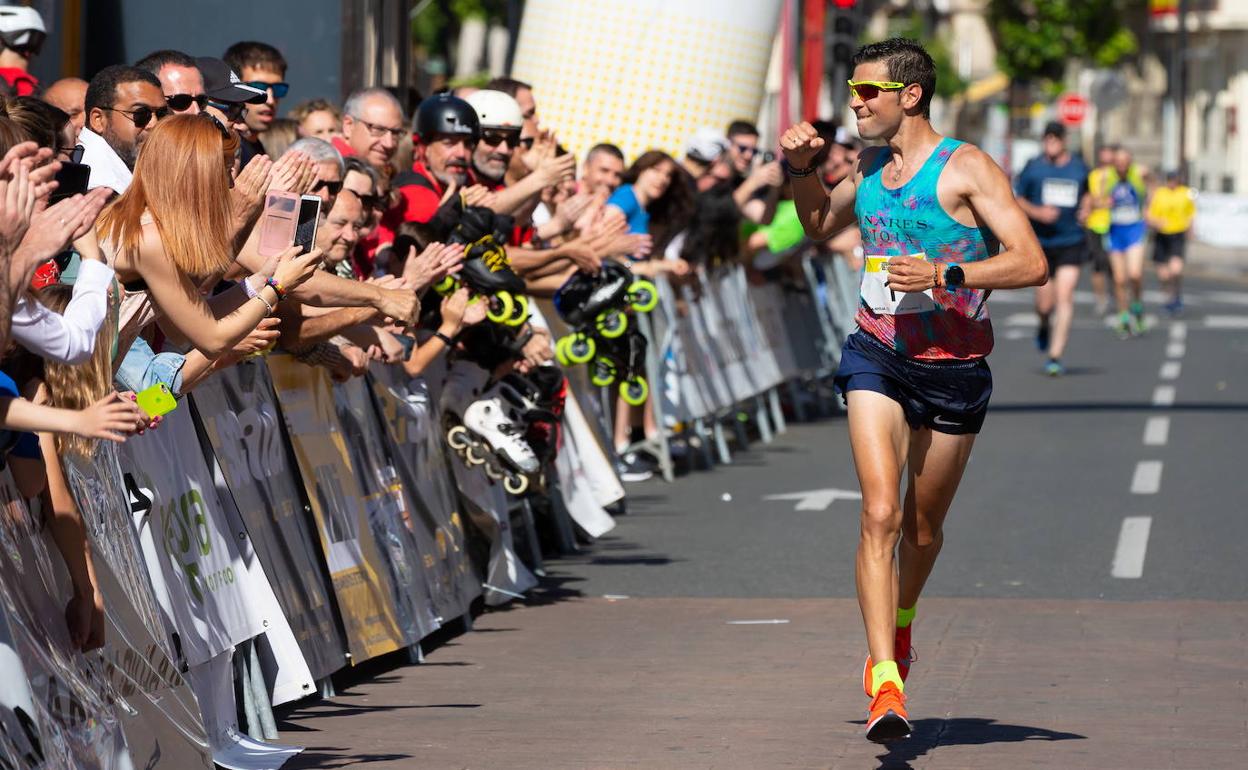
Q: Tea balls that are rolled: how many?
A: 0